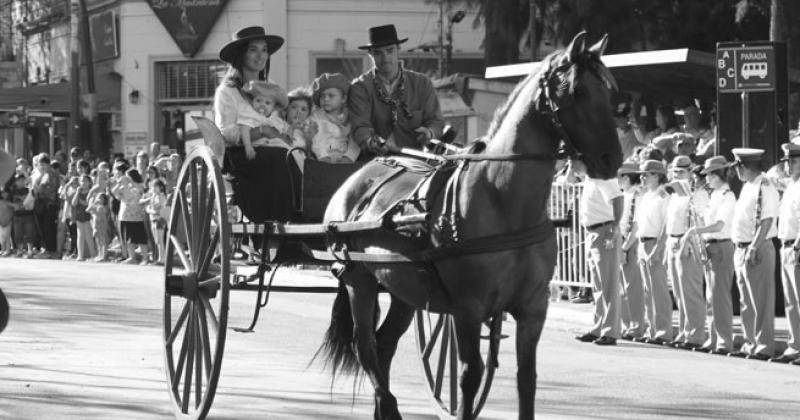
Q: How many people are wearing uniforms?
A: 7